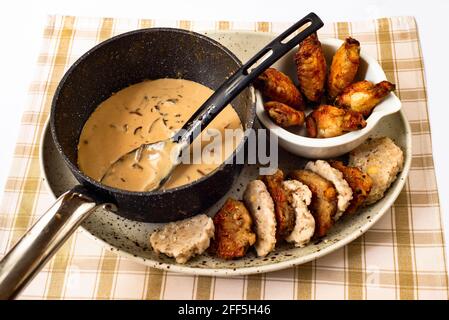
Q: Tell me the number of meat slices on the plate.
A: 9